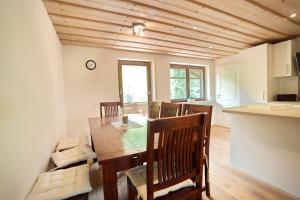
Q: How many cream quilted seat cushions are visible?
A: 4